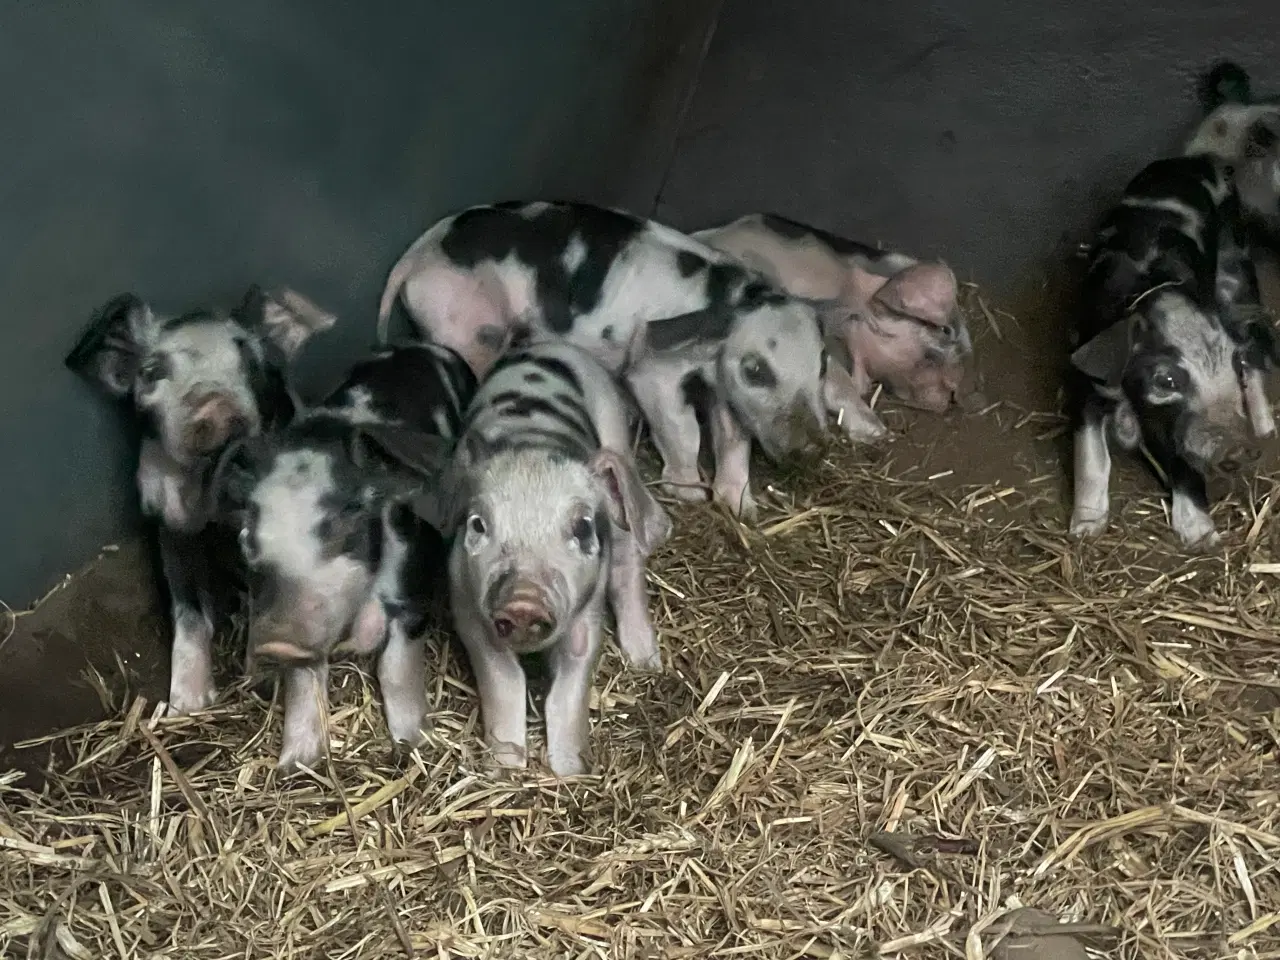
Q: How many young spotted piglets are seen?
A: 7